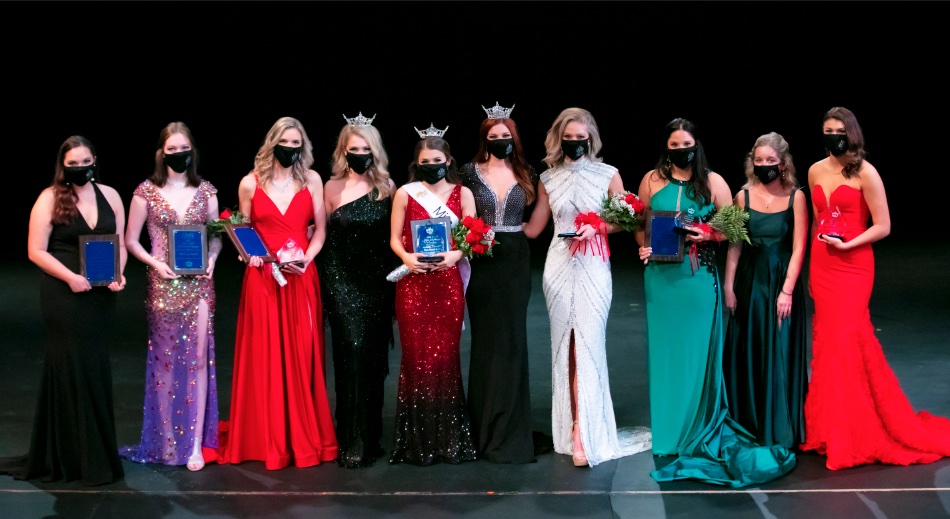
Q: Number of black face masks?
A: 10